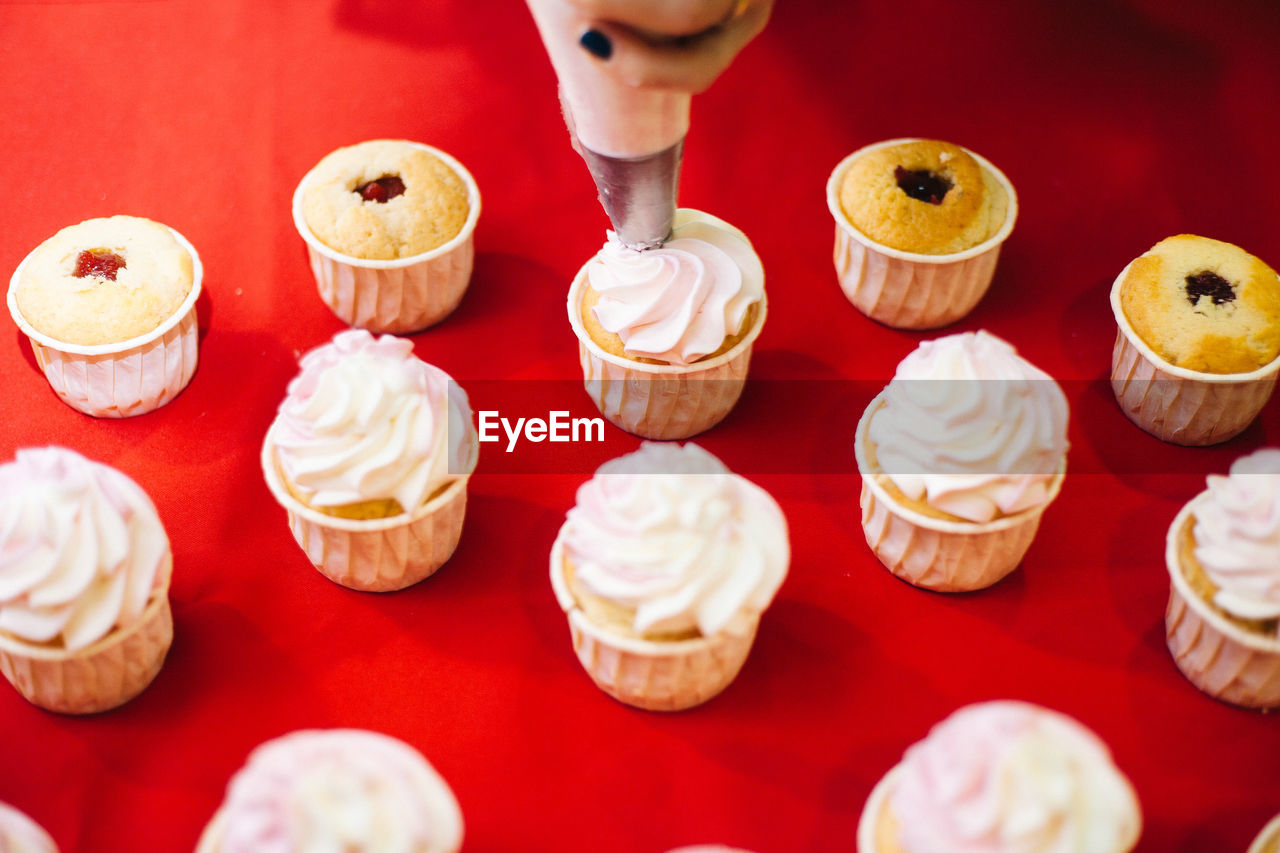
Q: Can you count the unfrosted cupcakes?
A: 4